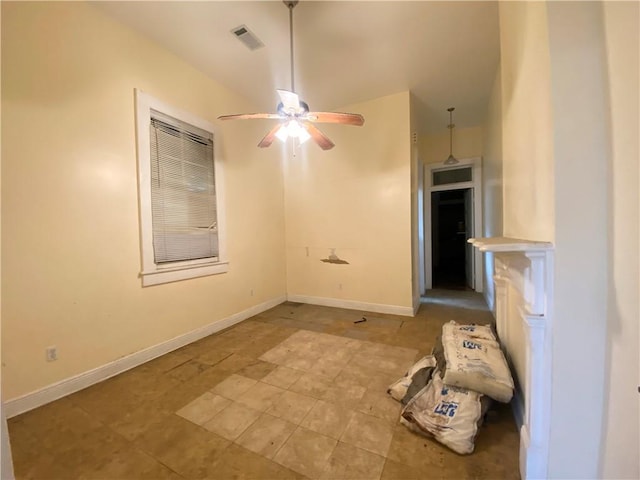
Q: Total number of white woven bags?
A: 3